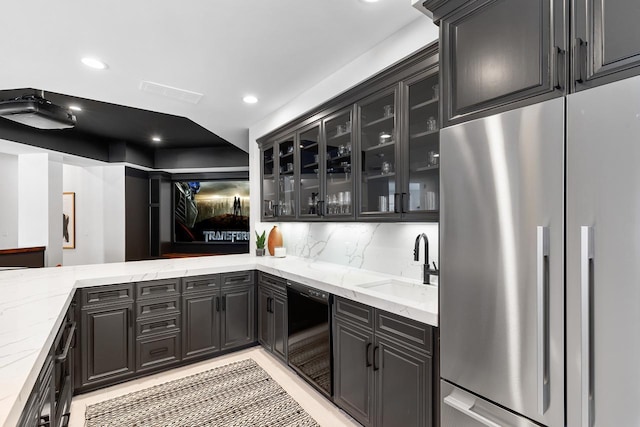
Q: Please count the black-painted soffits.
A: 1